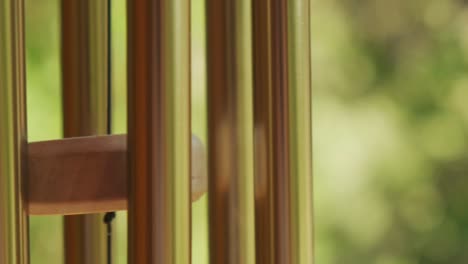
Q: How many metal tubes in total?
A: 5